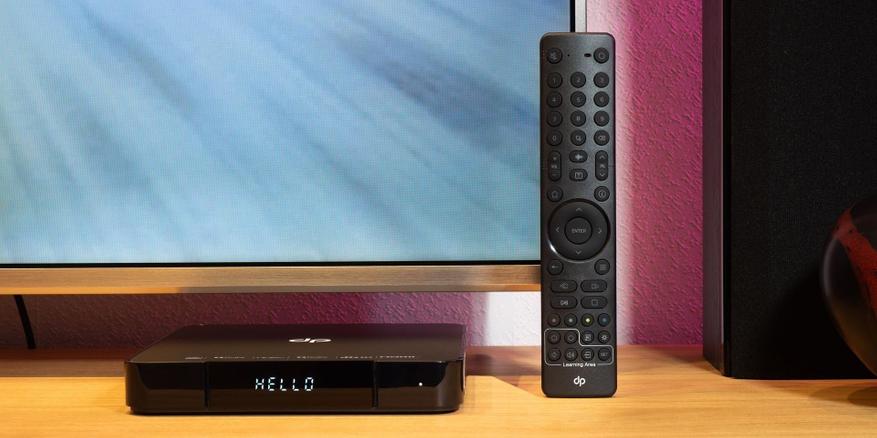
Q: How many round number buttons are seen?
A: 10